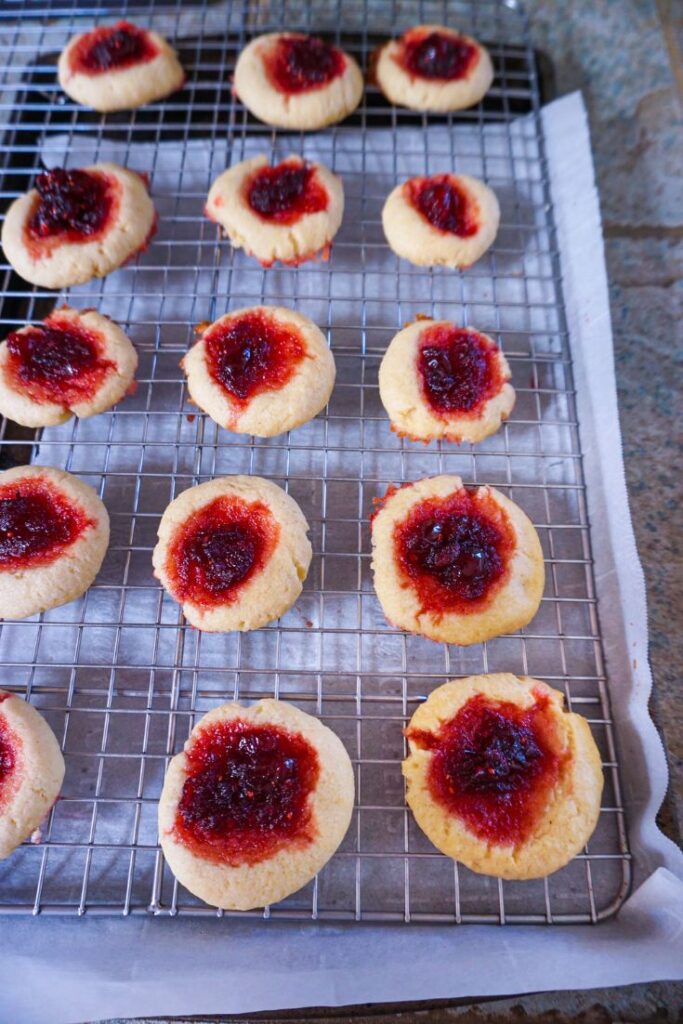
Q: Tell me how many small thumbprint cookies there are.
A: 15